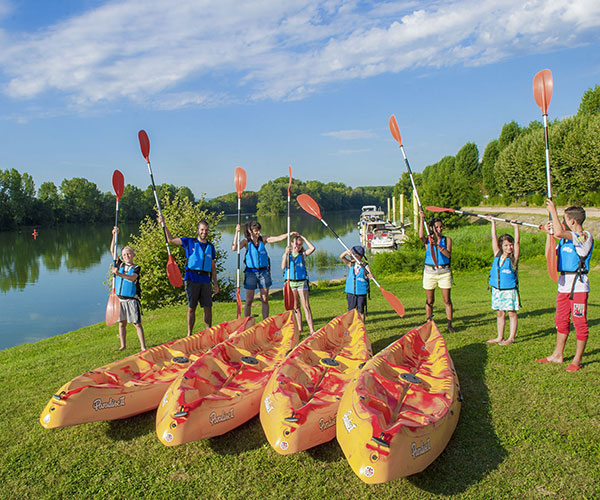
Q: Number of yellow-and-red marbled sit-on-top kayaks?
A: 4